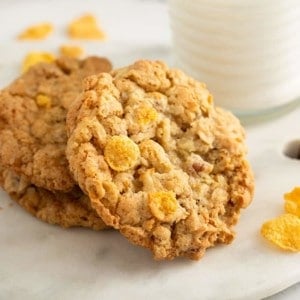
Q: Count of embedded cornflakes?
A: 4